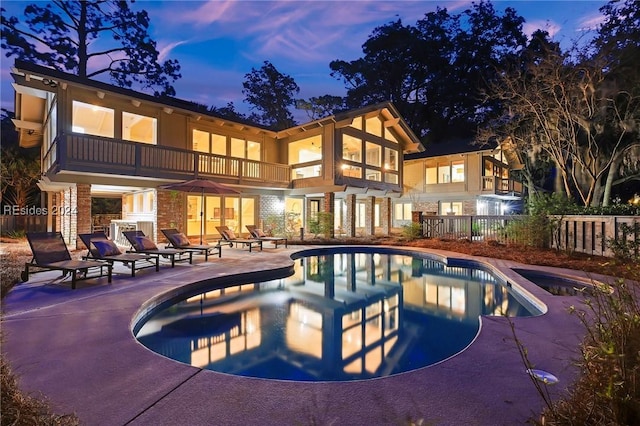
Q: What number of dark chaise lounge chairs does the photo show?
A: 6